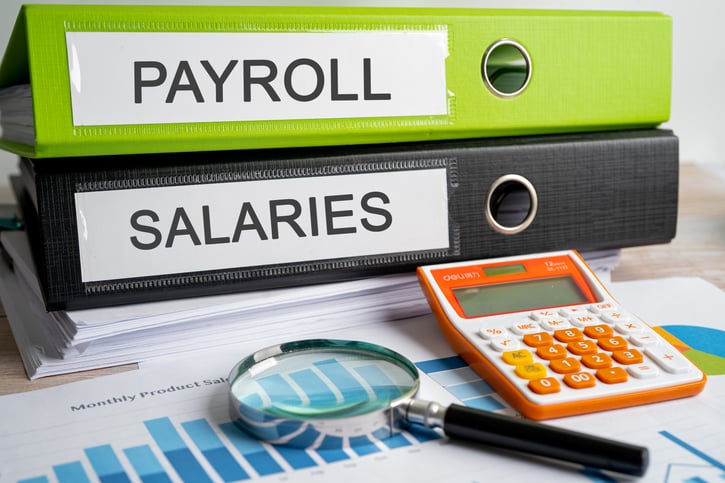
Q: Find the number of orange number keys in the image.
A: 11